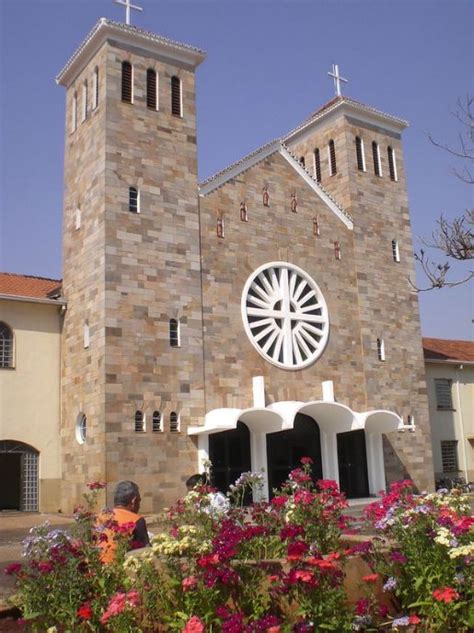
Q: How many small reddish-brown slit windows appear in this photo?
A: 6